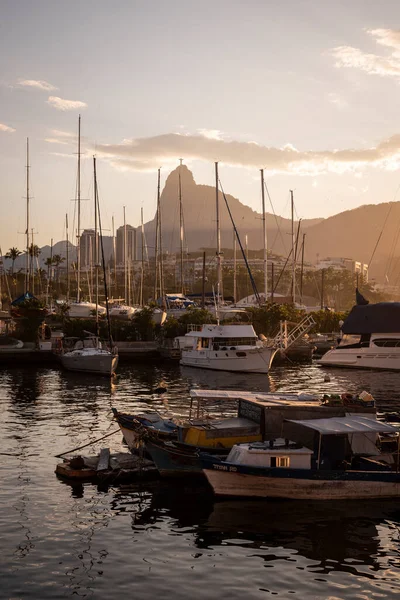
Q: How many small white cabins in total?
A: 1